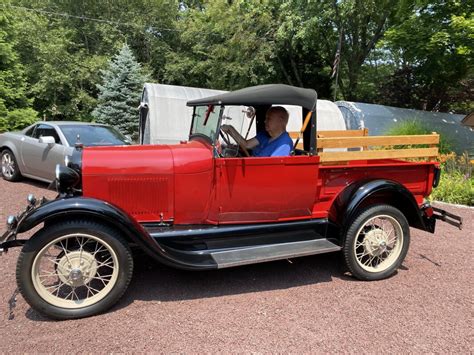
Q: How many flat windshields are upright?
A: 1